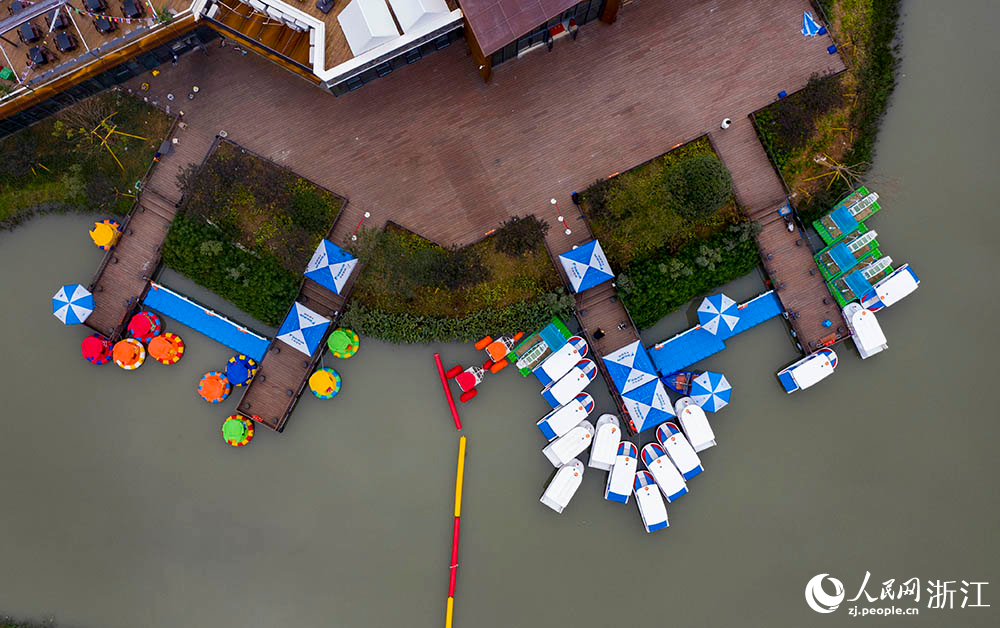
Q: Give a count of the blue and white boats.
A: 9